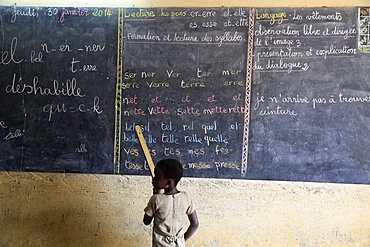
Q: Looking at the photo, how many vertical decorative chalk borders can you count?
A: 2